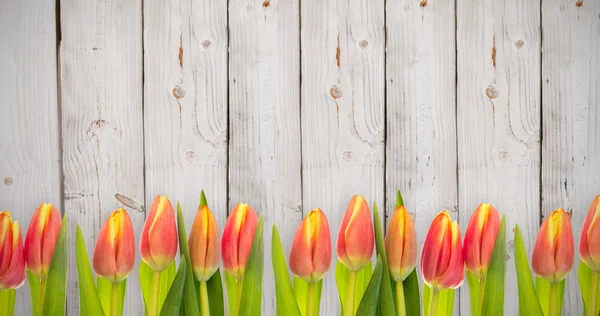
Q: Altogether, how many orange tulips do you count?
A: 2